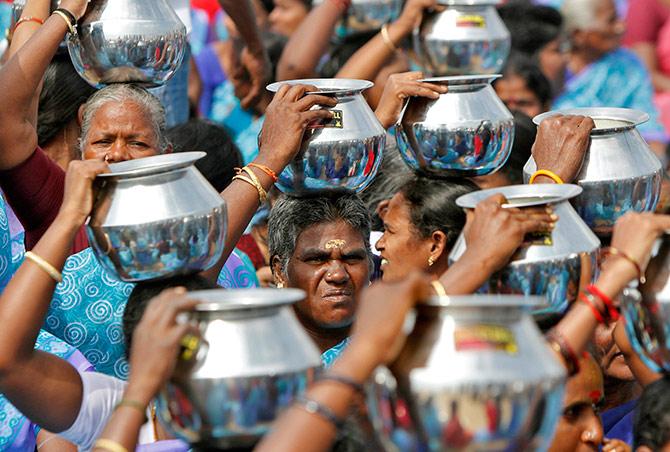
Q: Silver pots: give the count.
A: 11